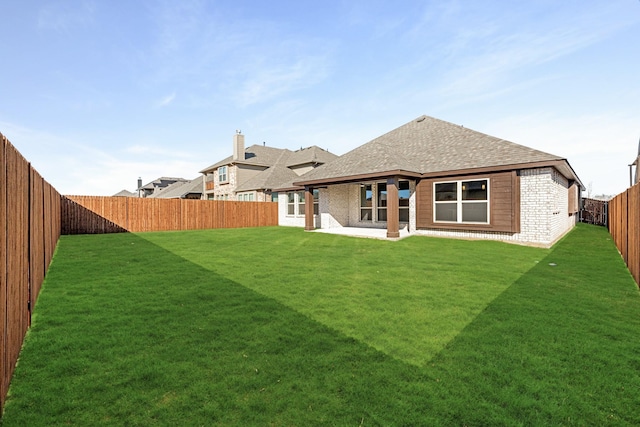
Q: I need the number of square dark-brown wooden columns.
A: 2